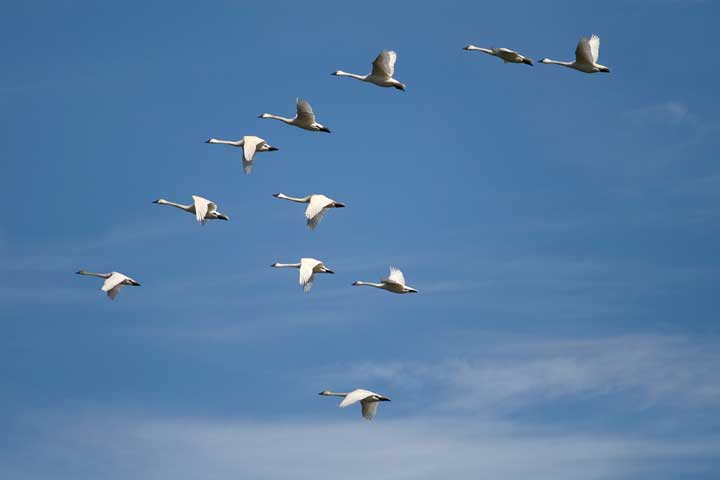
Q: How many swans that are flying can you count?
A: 11